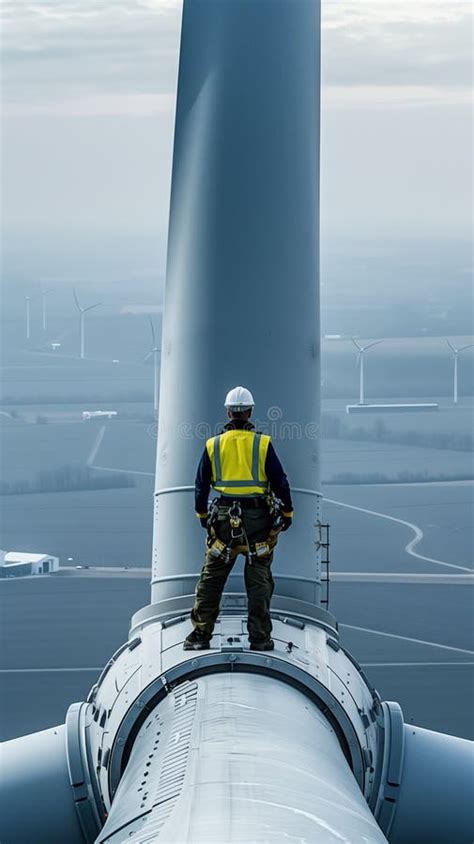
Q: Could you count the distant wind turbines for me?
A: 6